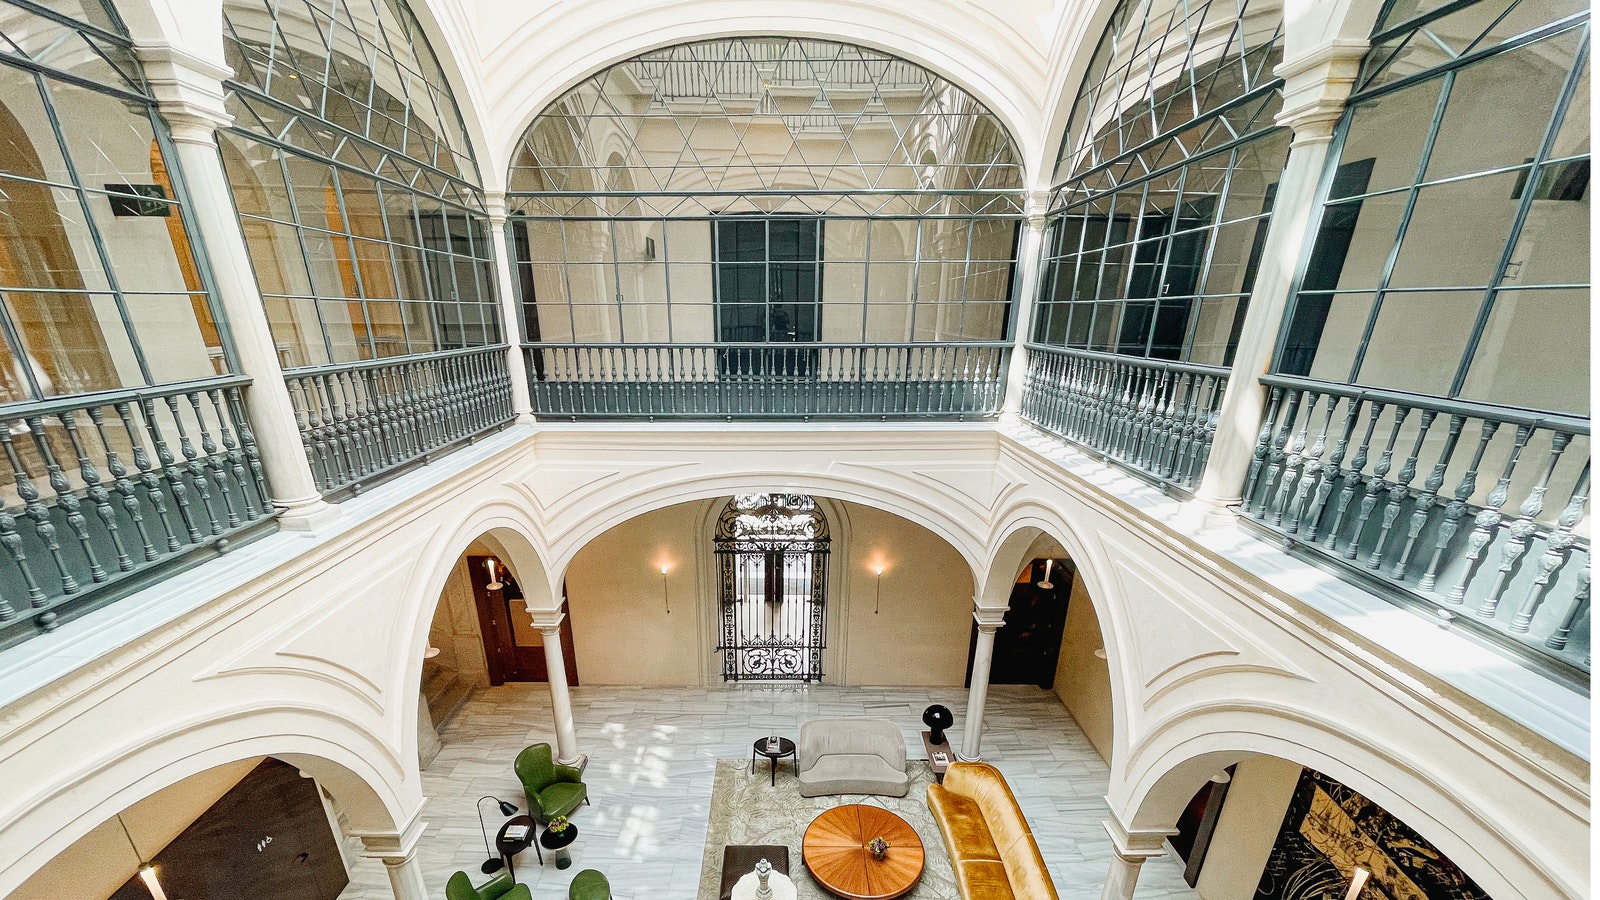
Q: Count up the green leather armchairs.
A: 3